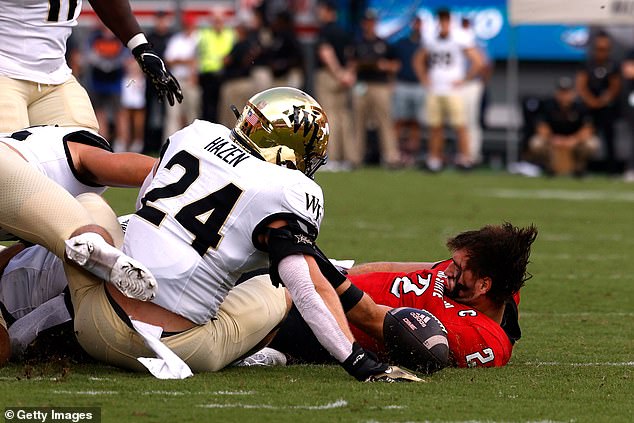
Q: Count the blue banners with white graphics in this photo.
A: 1